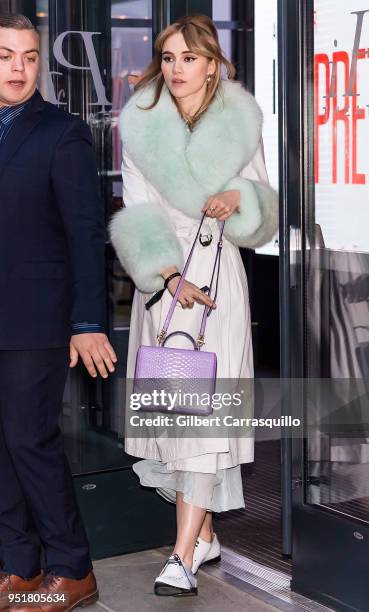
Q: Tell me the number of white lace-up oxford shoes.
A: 2